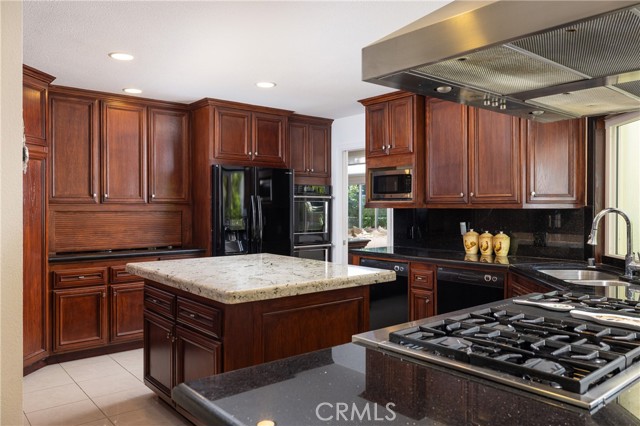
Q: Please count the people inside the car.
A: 0